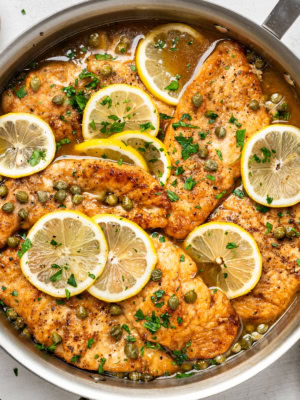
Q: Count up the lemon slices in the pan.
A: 9